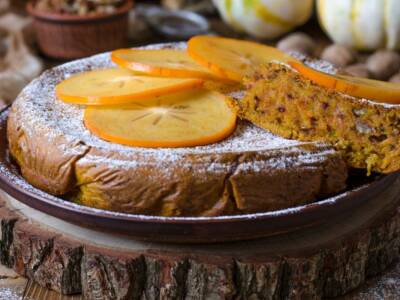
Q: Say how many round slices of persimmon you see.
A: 5